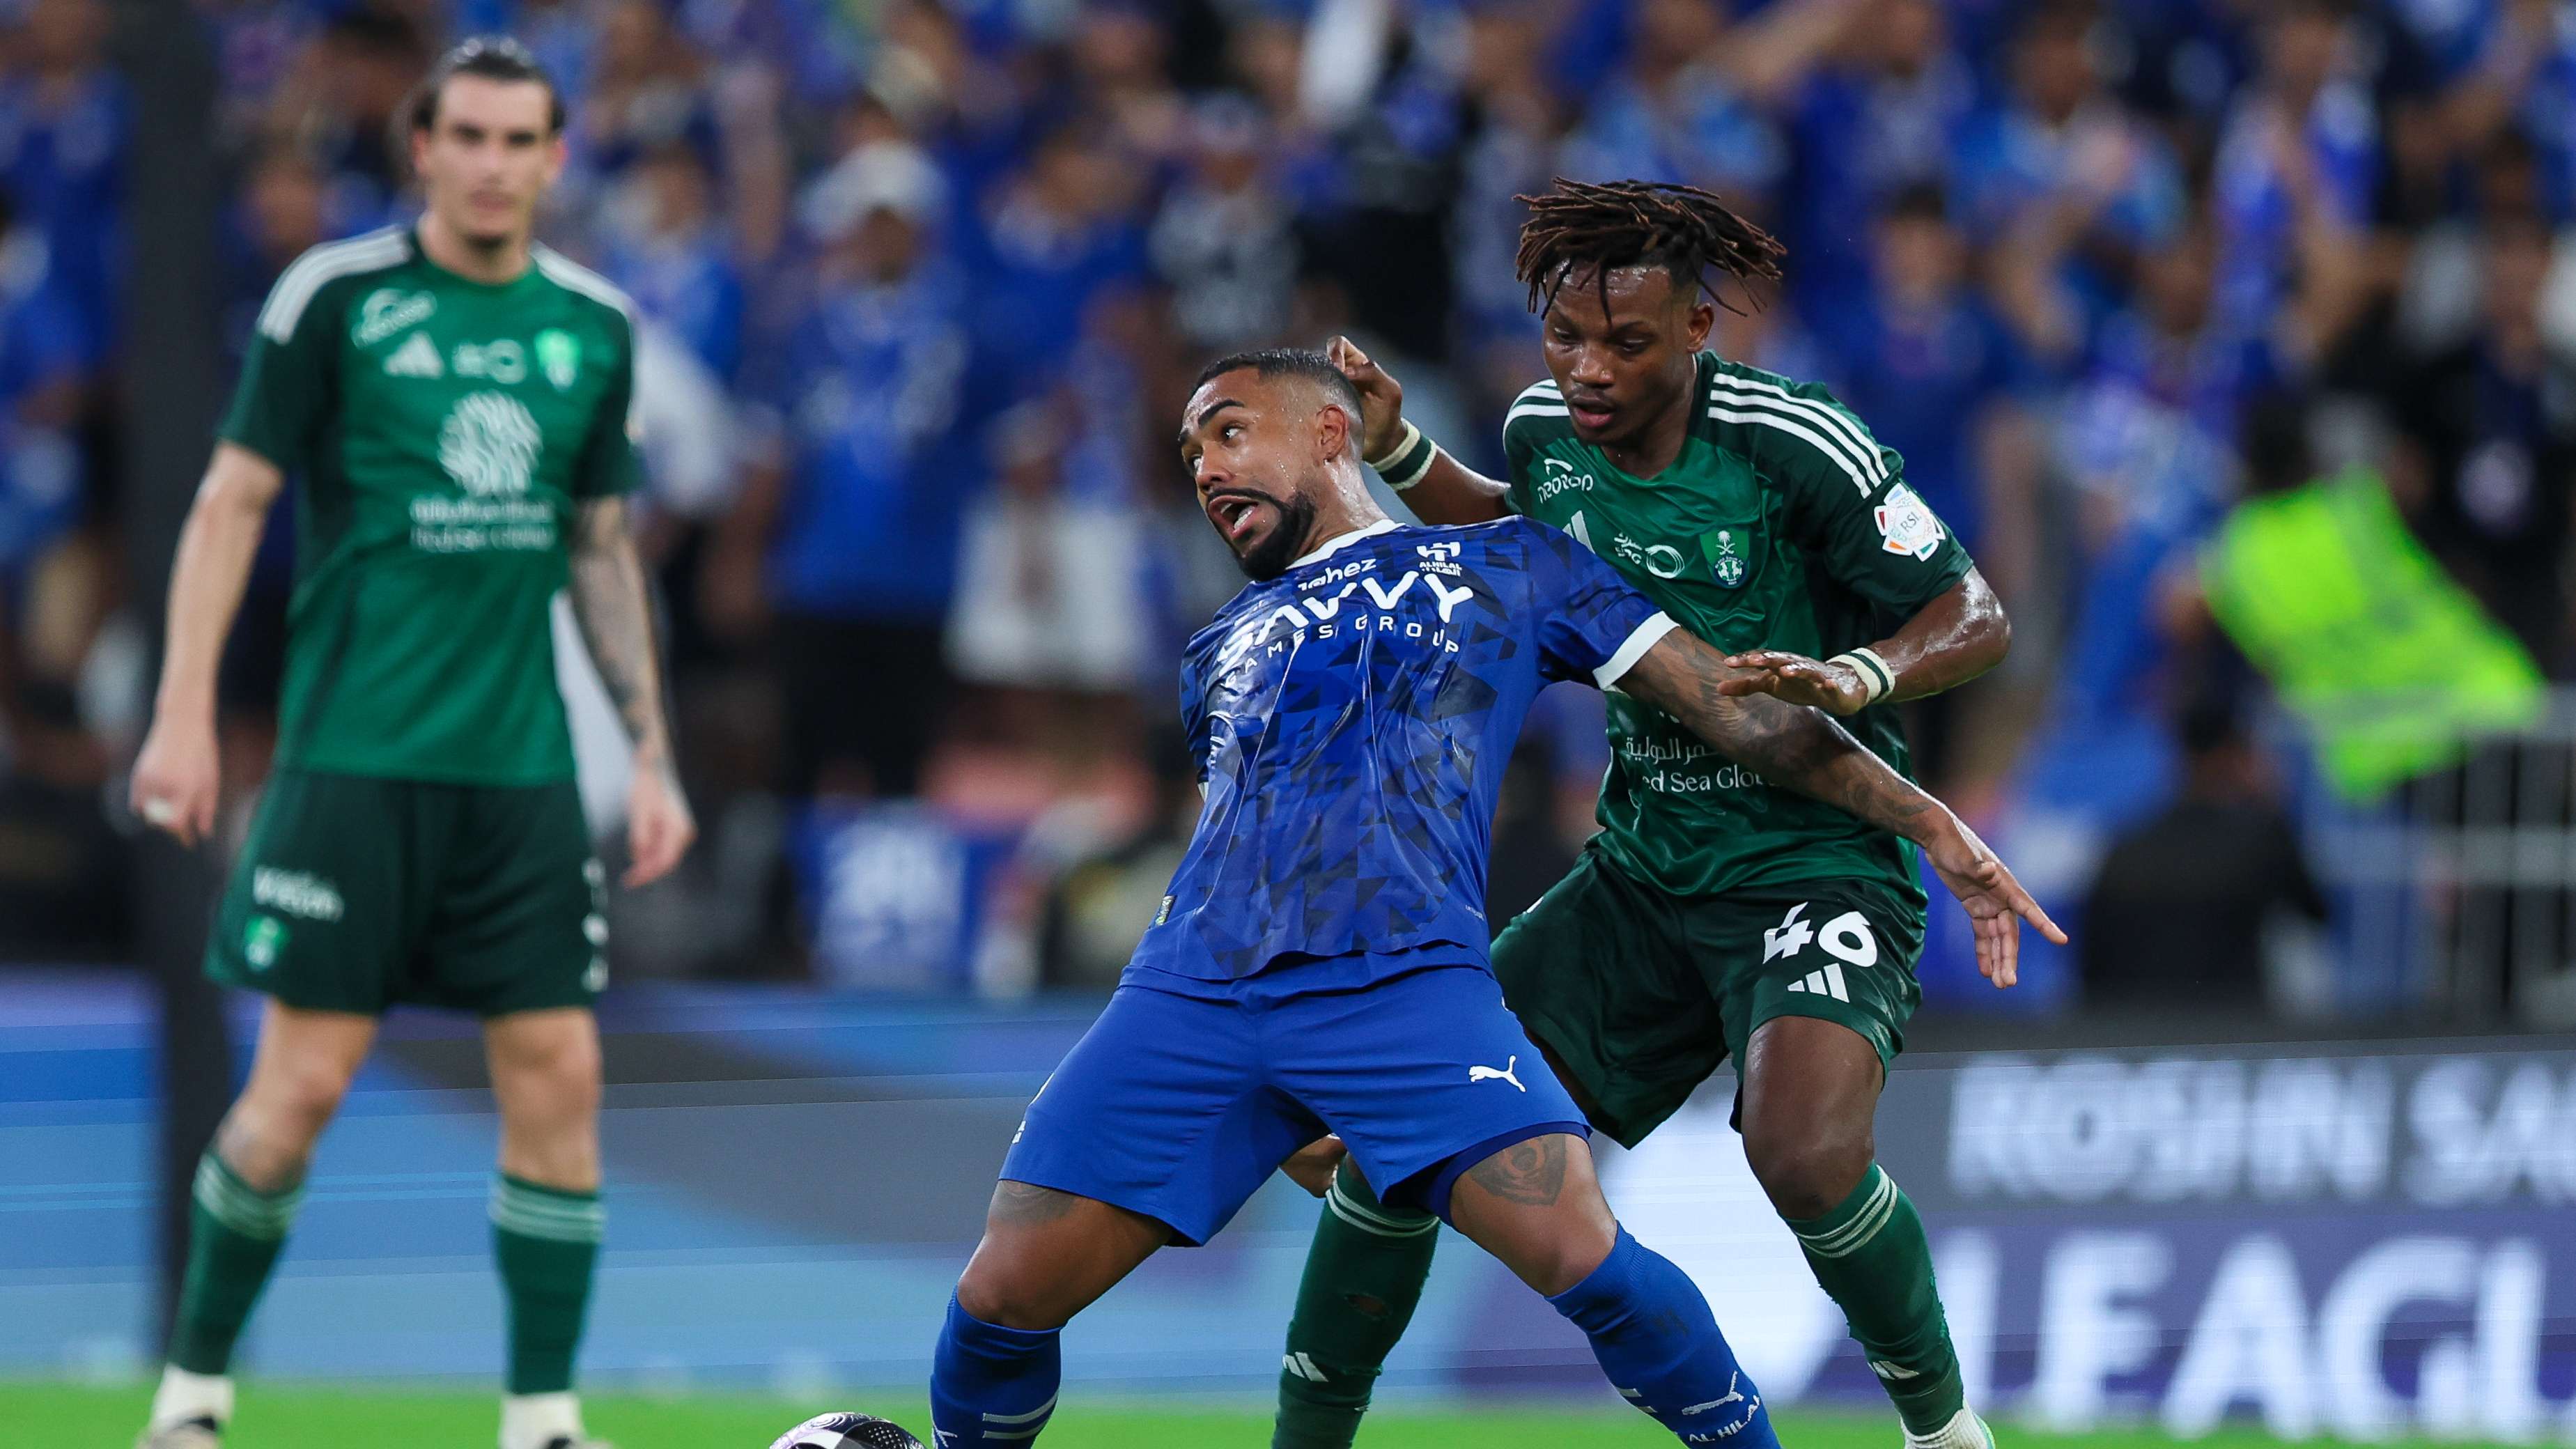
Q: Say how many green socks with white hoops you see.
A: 4